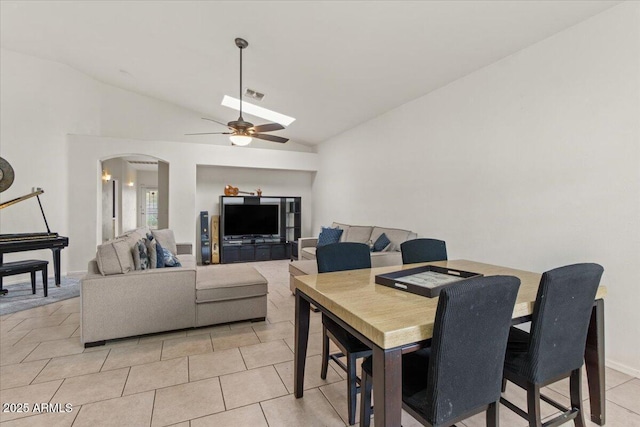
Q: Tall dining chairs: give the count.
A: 4